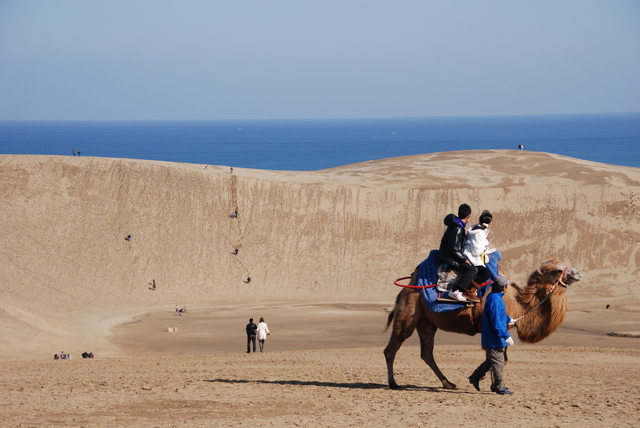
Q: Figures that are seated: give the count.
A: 2